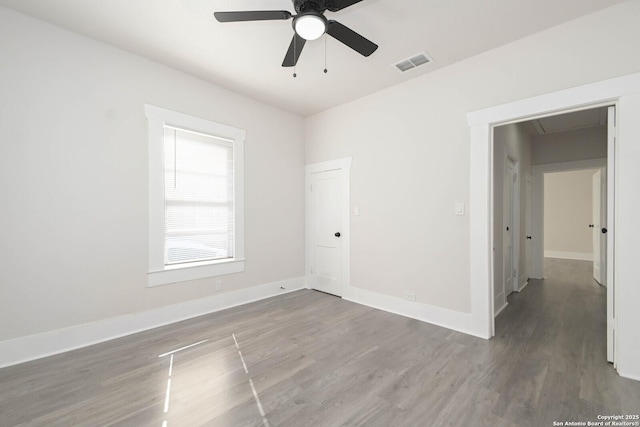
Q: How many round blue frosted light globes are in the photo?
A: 0